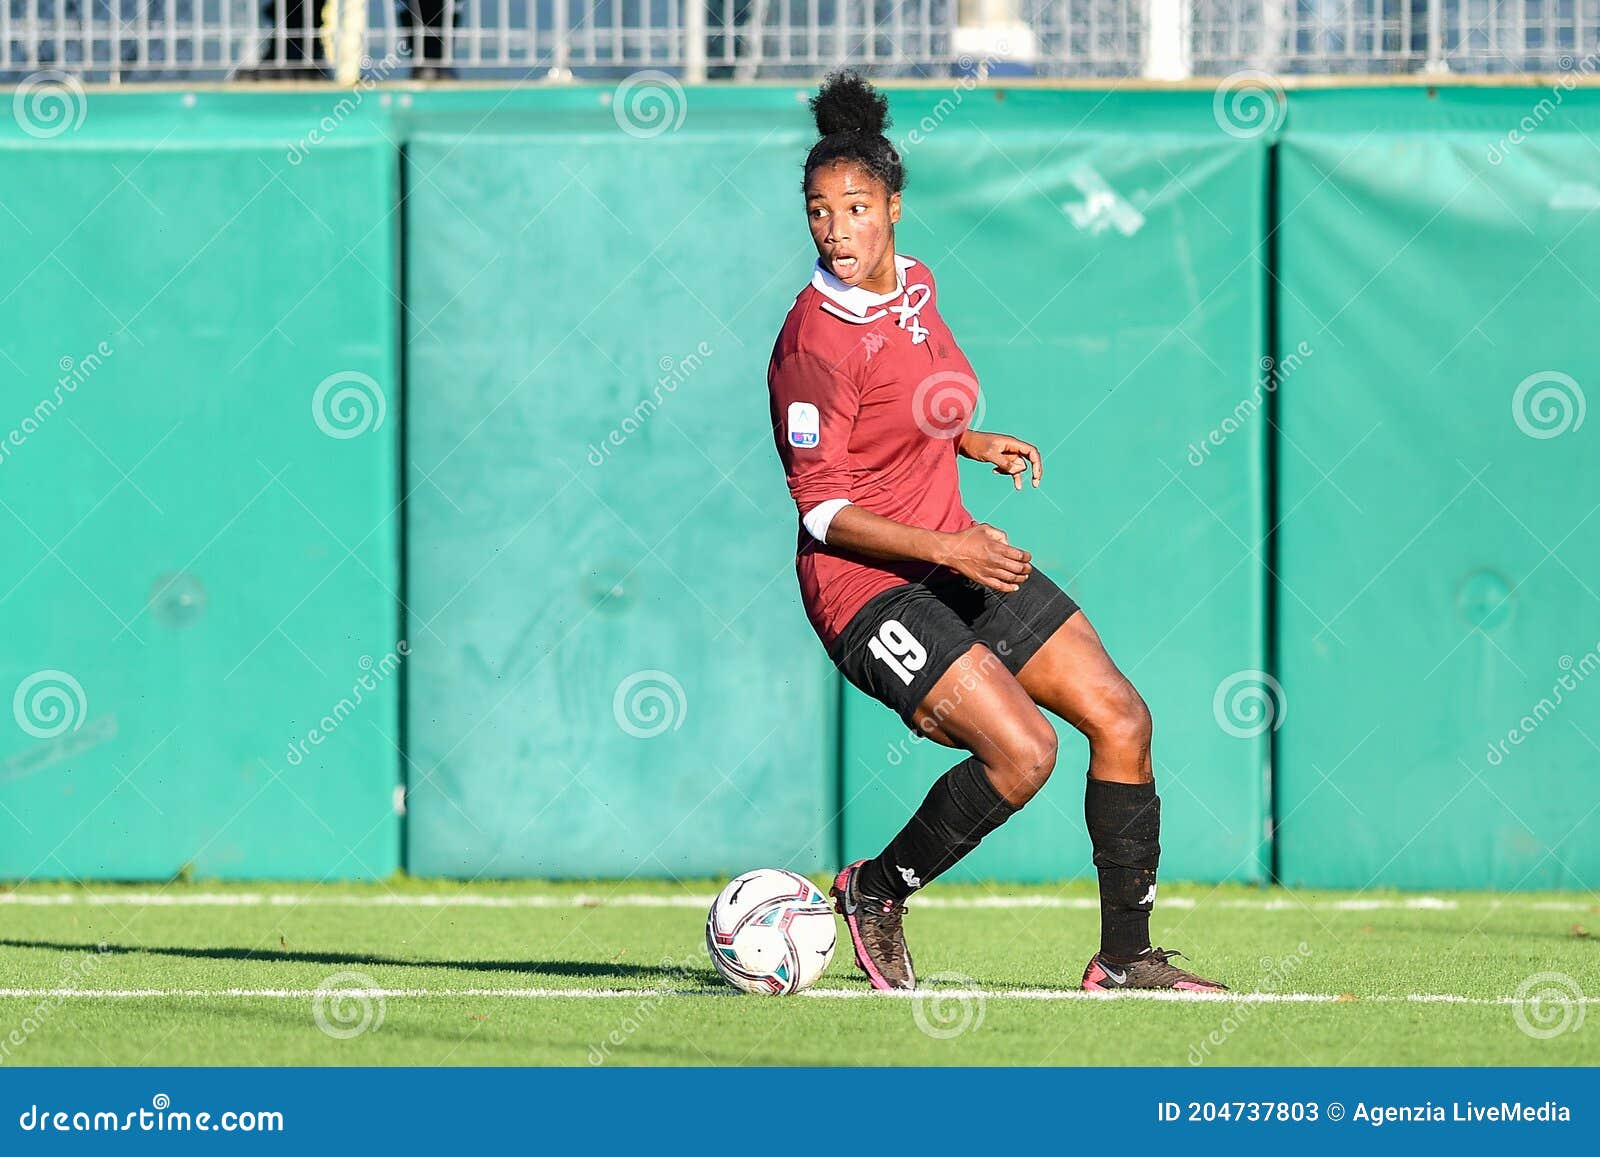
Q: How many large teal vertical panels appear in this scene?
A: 4